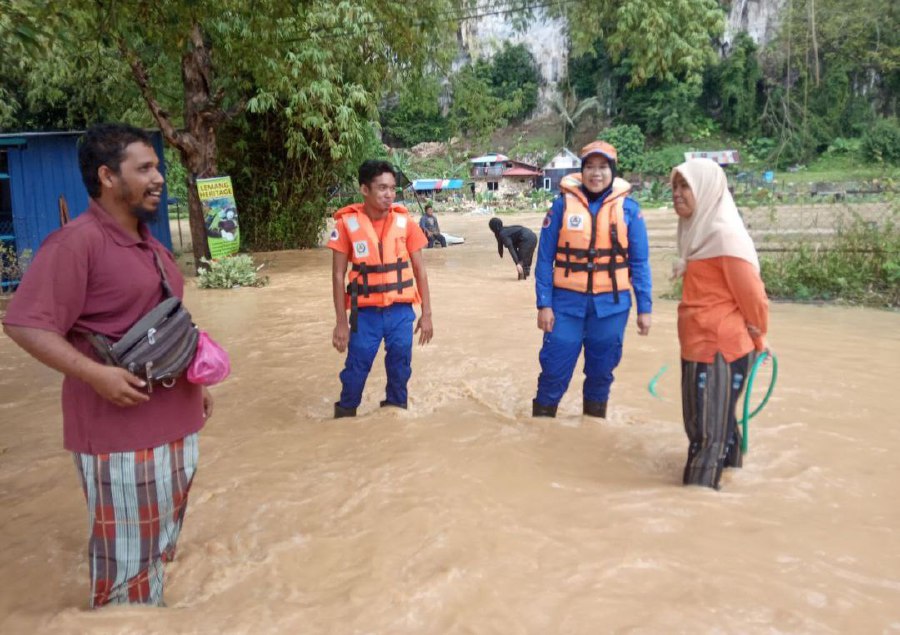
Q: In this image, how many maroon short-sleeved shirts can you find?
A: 1